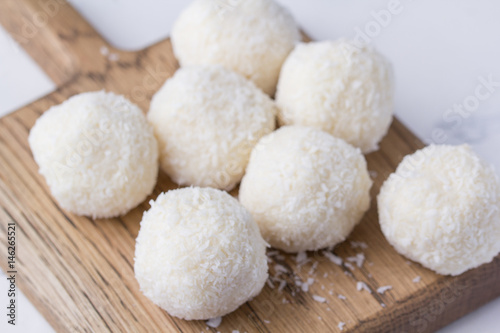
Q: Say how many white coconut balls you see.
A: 7